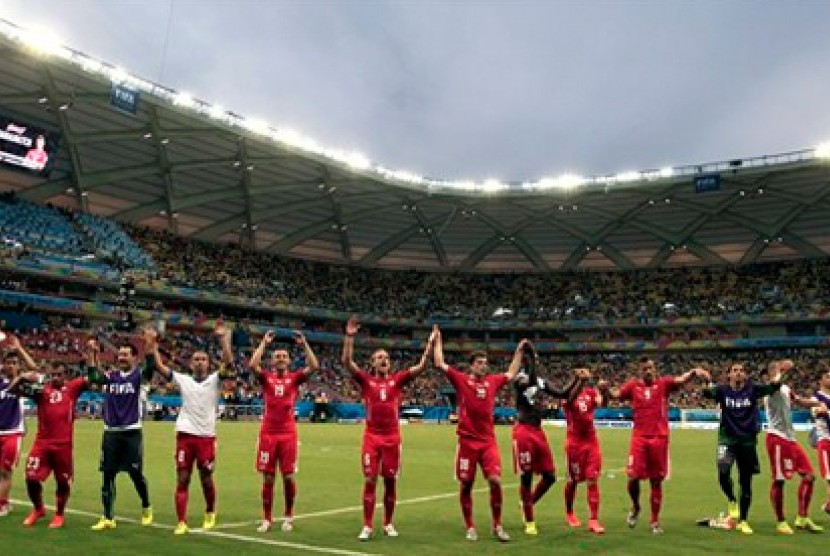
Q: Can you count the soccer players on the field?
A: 13